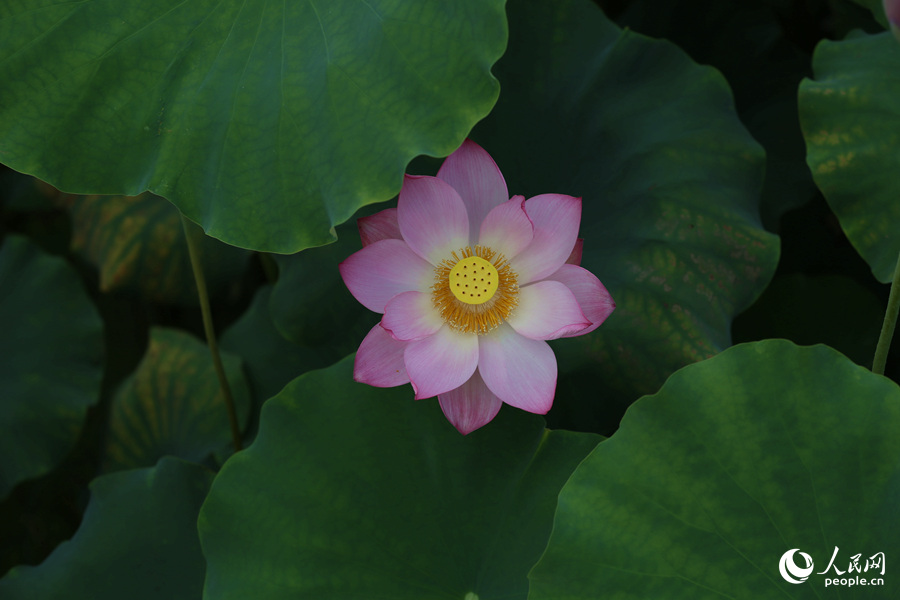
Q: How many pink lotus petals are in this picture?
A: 14